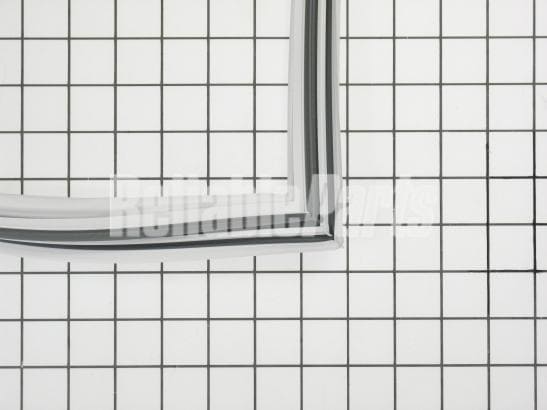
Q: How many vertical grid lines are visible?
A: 12